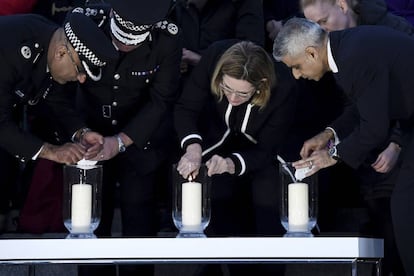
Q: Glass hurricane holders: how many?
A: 3